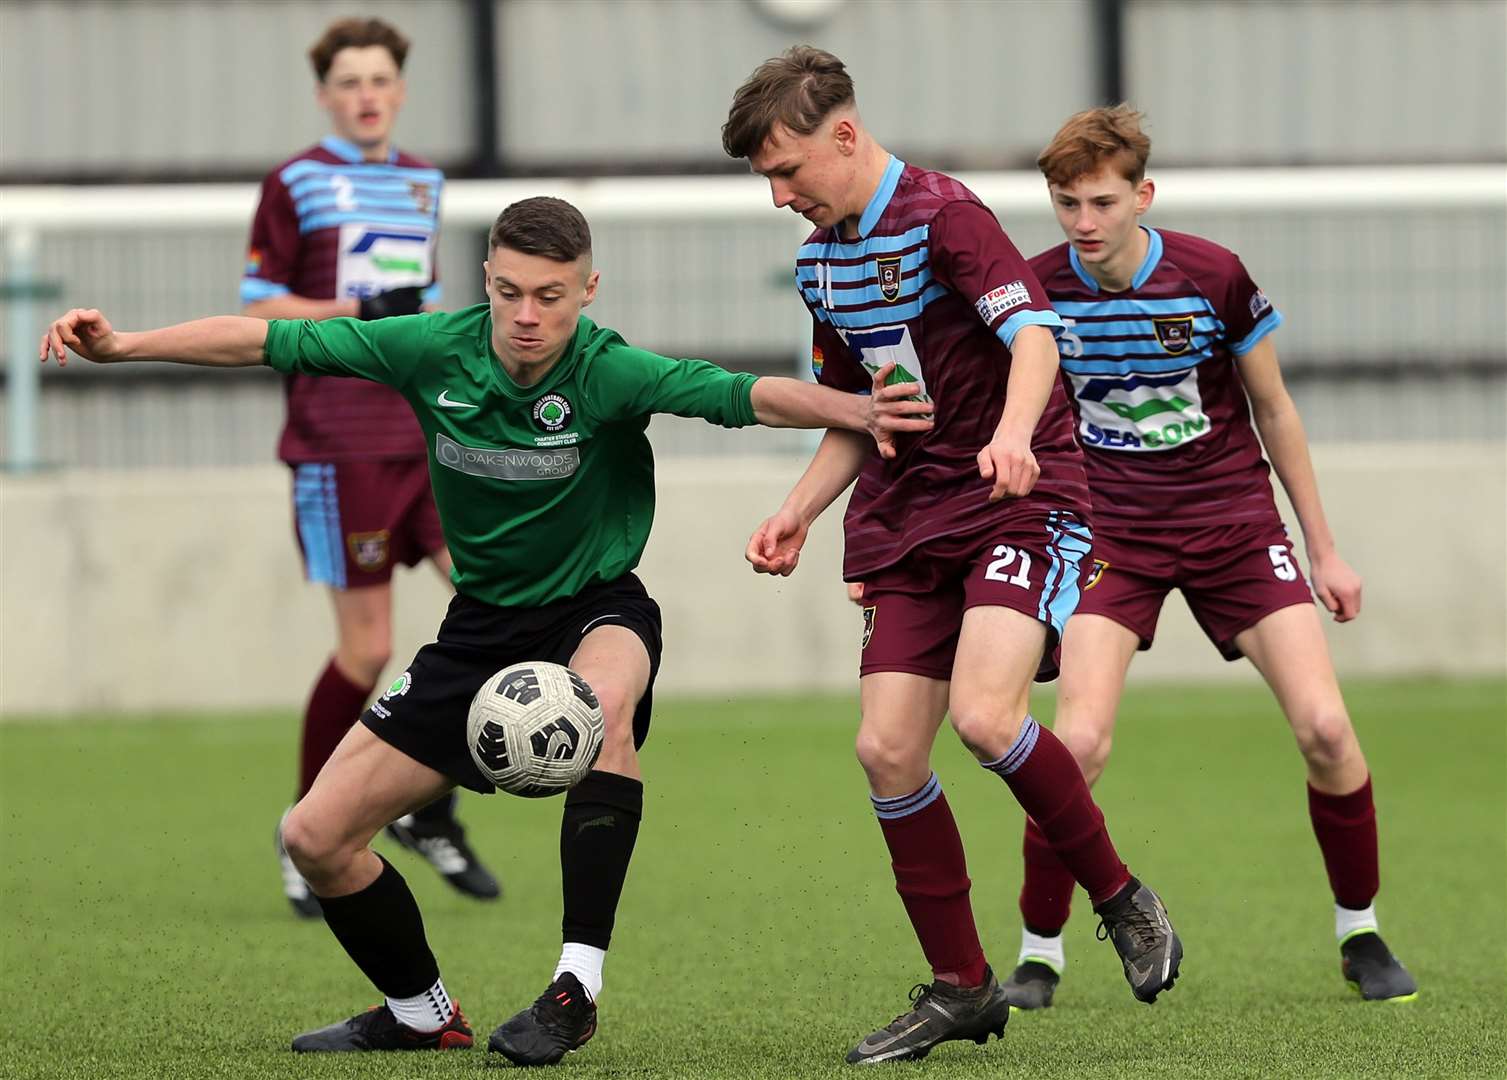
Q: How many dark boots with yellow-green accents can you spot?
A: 2